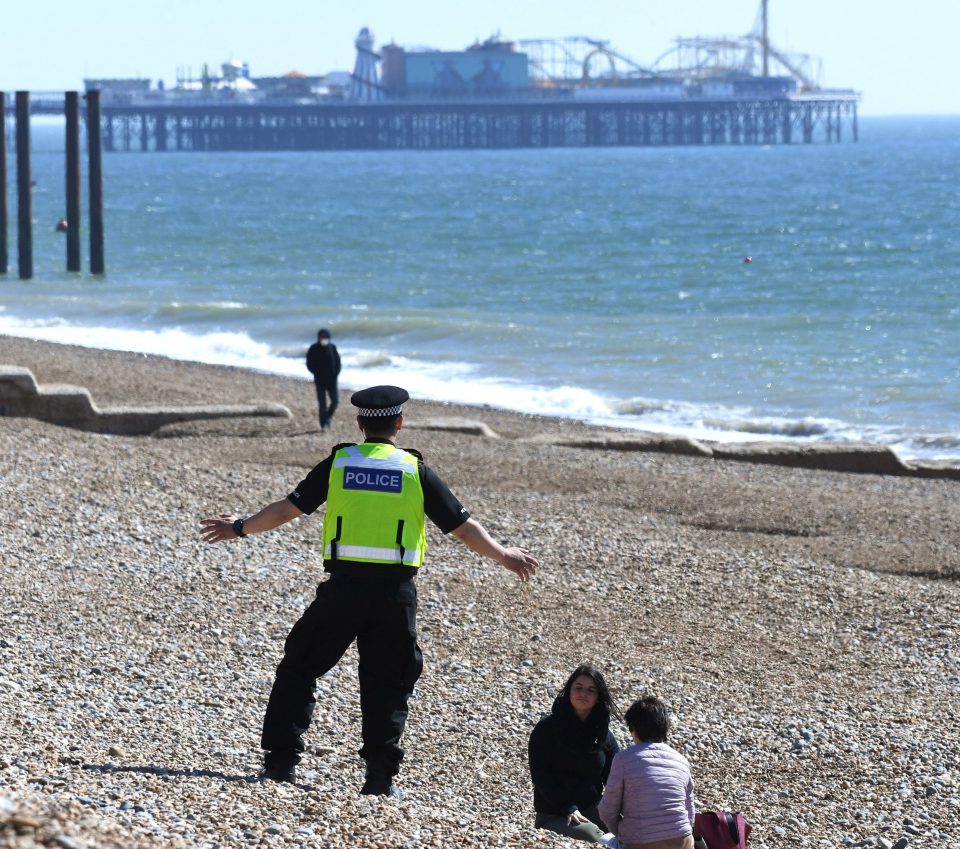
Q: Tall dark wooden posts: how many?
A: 4